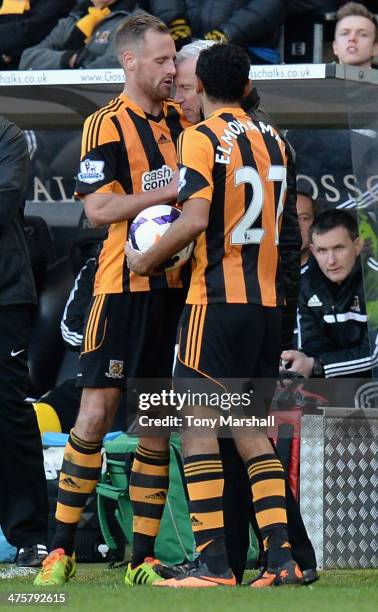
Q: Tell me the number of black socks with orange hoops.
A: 4